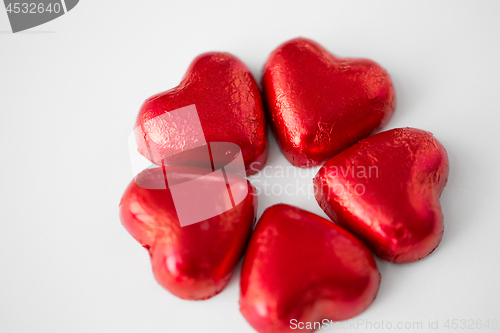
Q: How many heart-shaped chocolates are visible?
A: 5